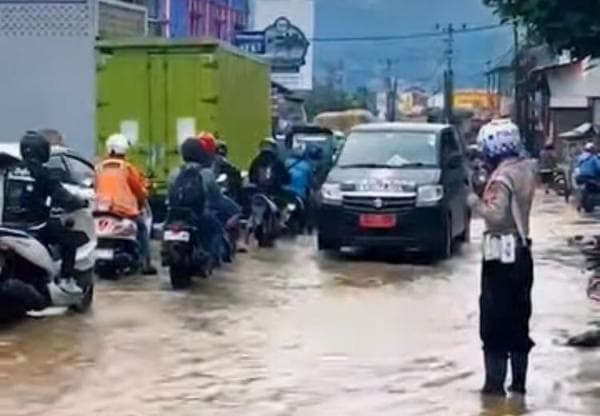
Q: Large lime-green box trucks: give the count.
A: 1